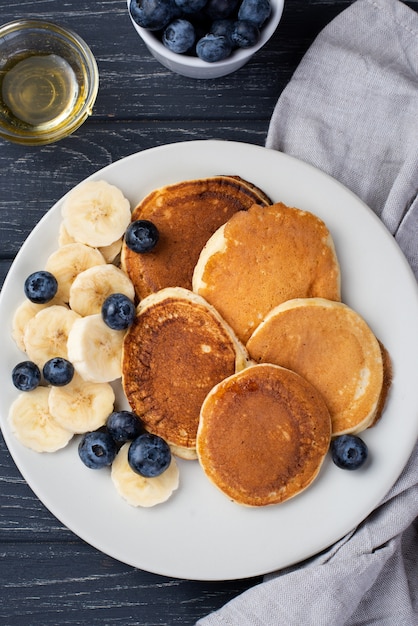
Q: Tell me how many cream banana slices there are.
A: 10